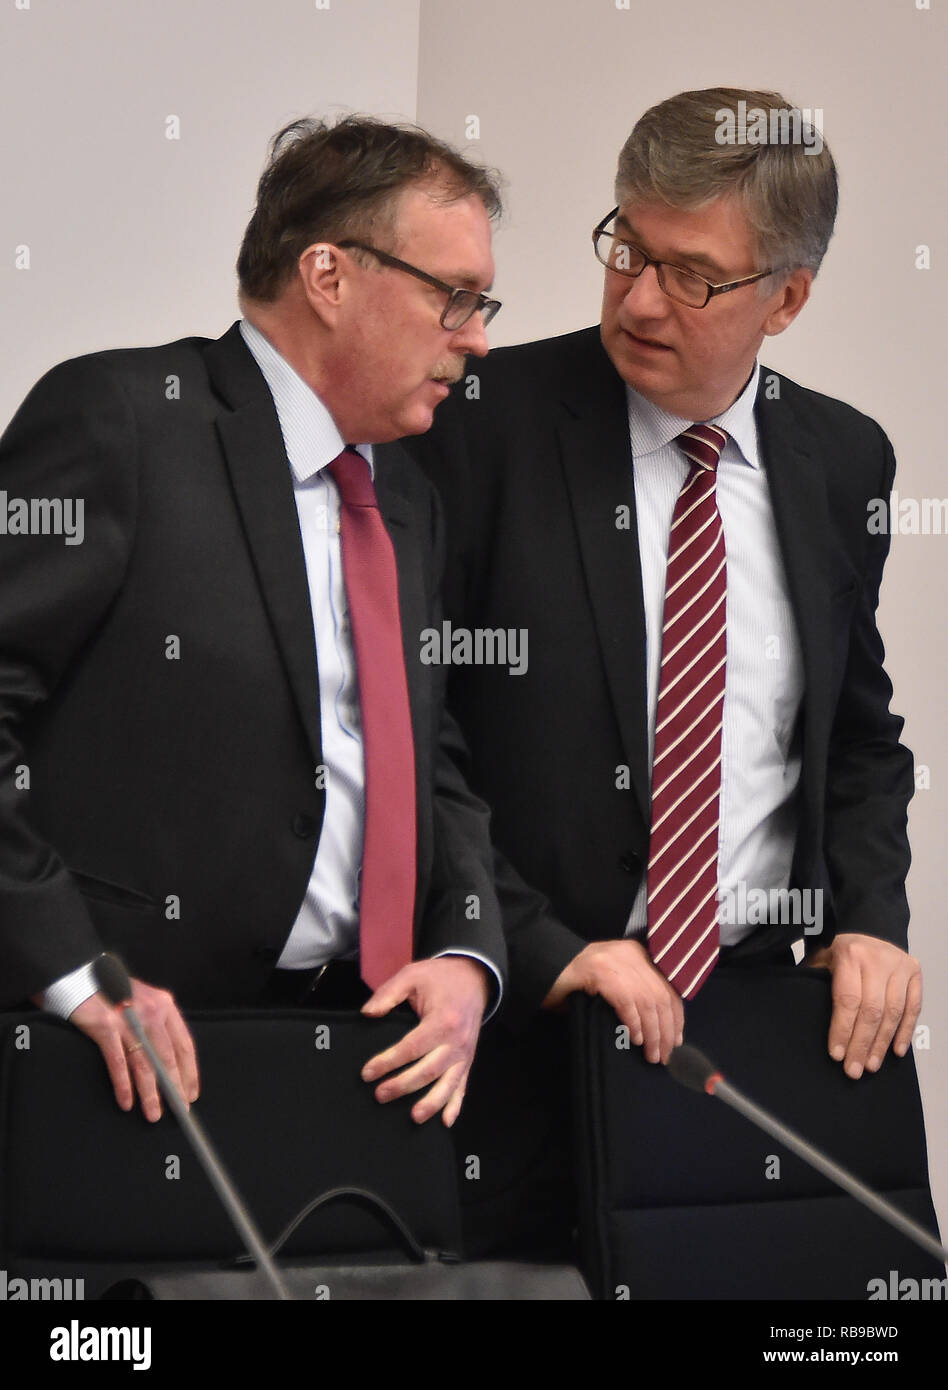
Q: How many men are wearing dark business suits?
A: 2